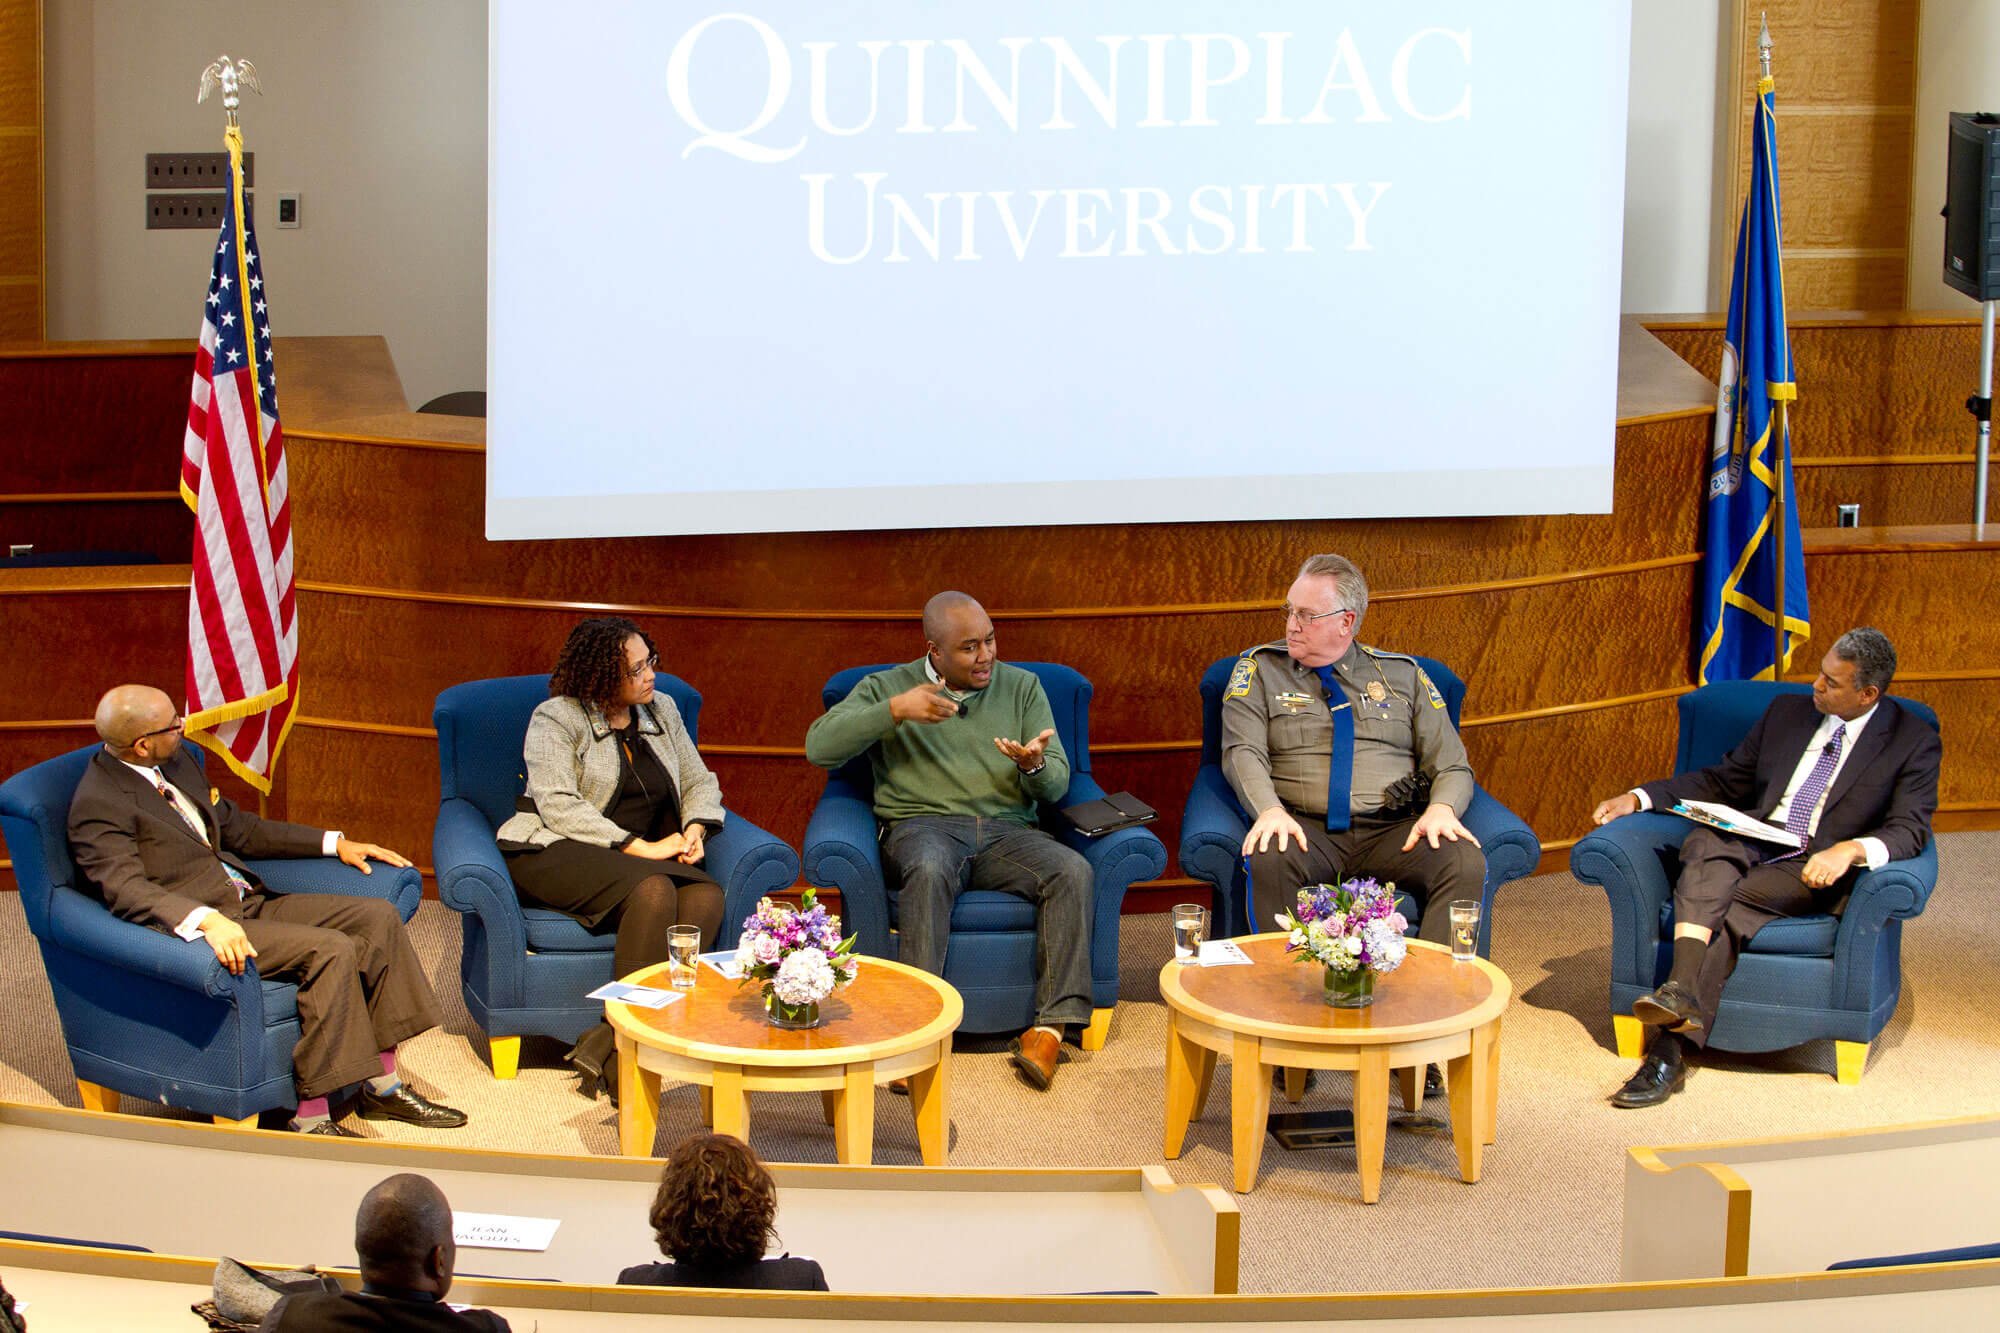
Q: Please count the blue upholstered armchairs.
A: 5